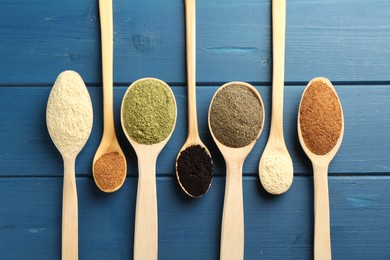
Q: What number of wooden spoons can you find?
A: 7